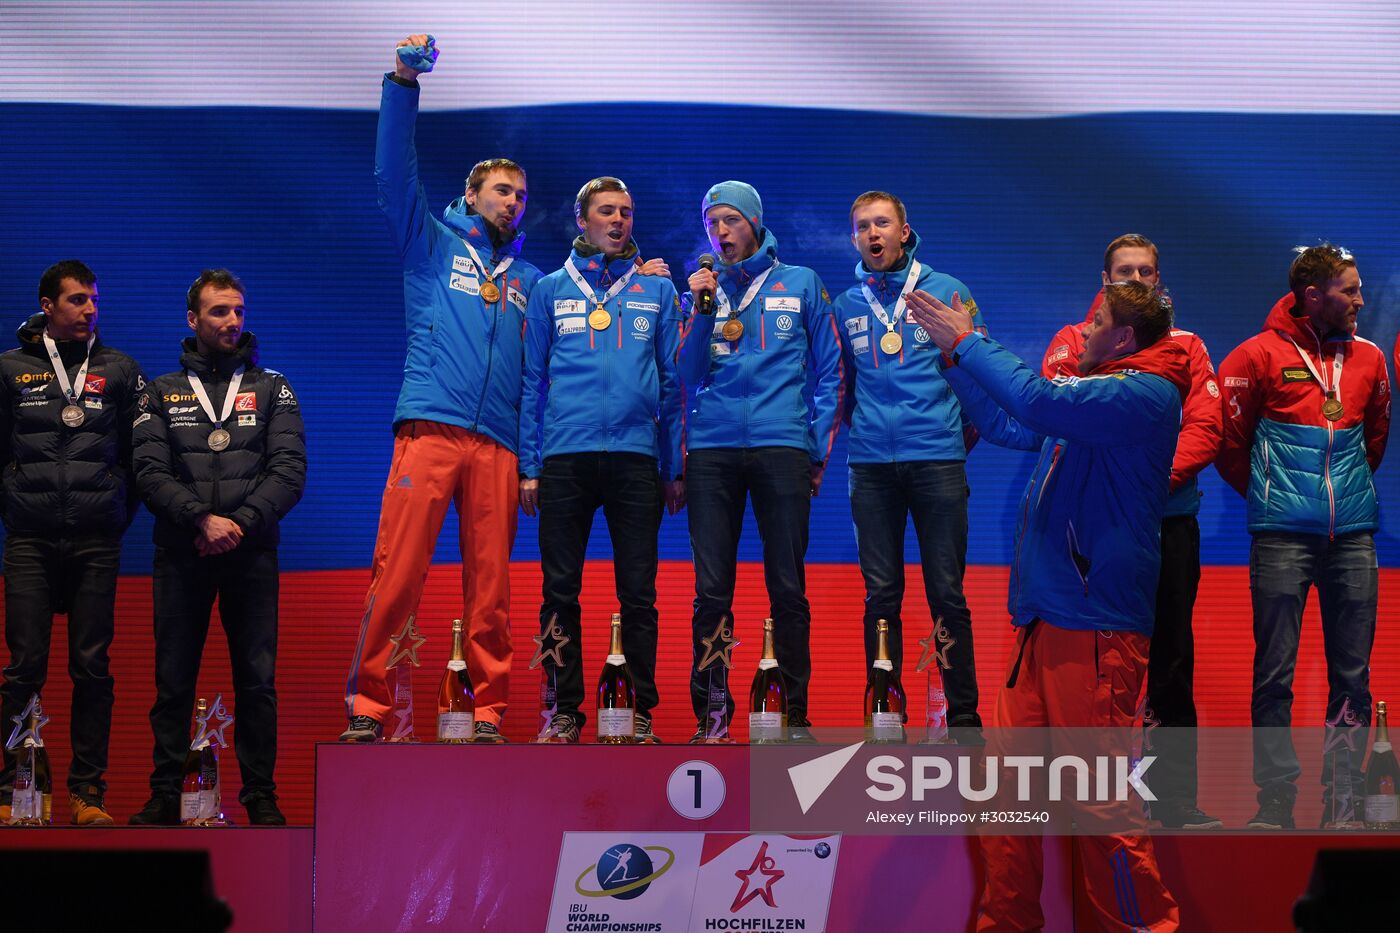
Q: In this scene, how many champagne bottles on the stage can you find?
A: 7